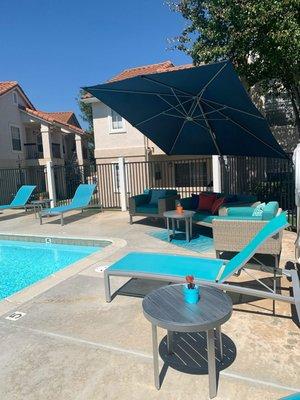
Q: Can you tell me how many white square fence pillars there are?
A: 3